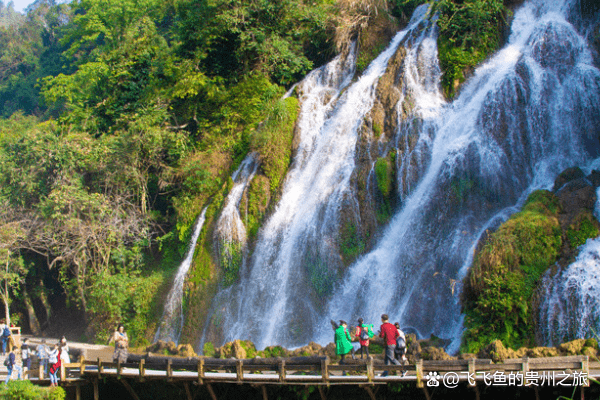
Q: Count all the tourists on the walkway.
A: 11